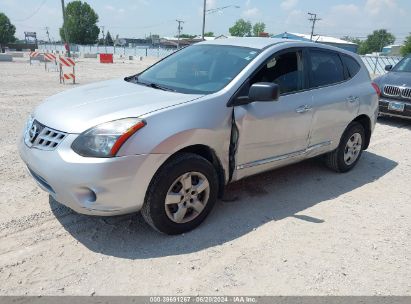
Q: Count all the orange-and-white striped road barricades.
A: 3